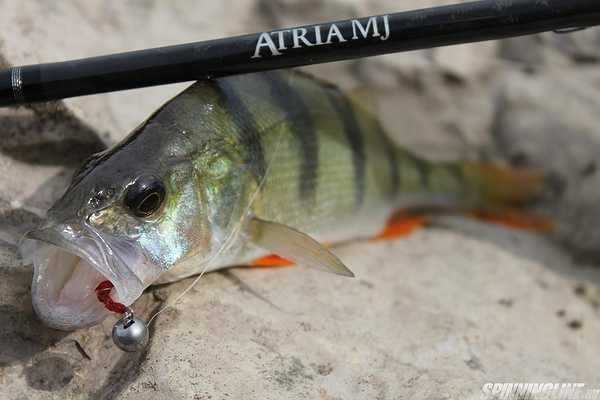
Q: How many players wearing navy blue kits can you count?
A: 0